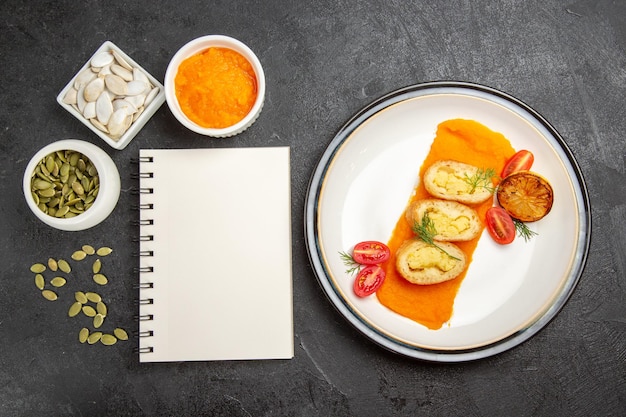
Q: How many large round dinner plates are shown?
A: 1